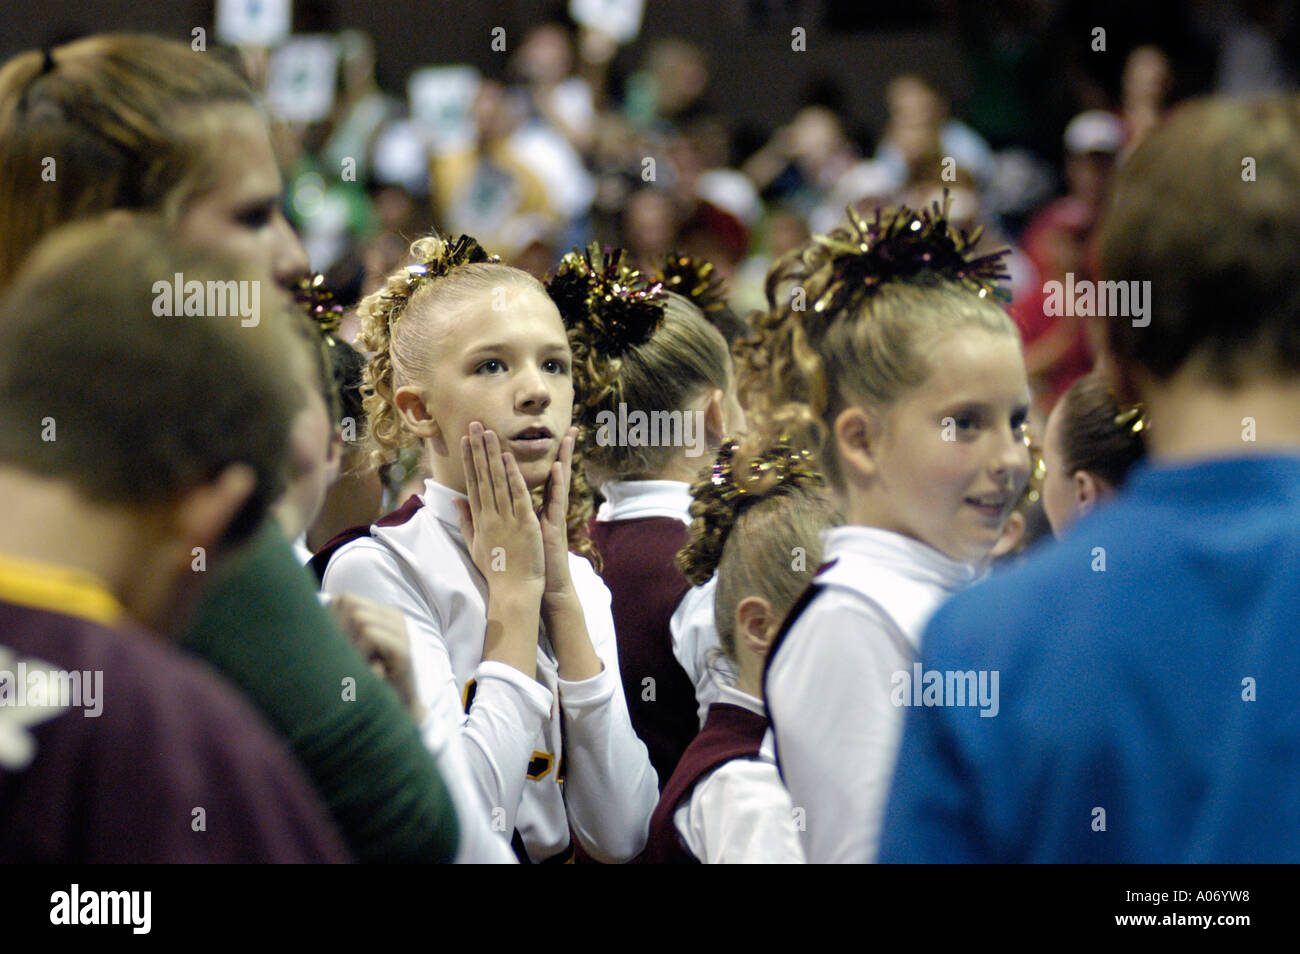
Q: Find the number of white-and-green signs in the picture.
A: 4